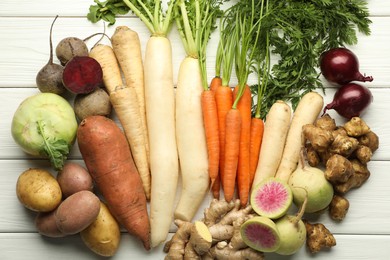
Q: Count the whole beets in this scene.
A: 3